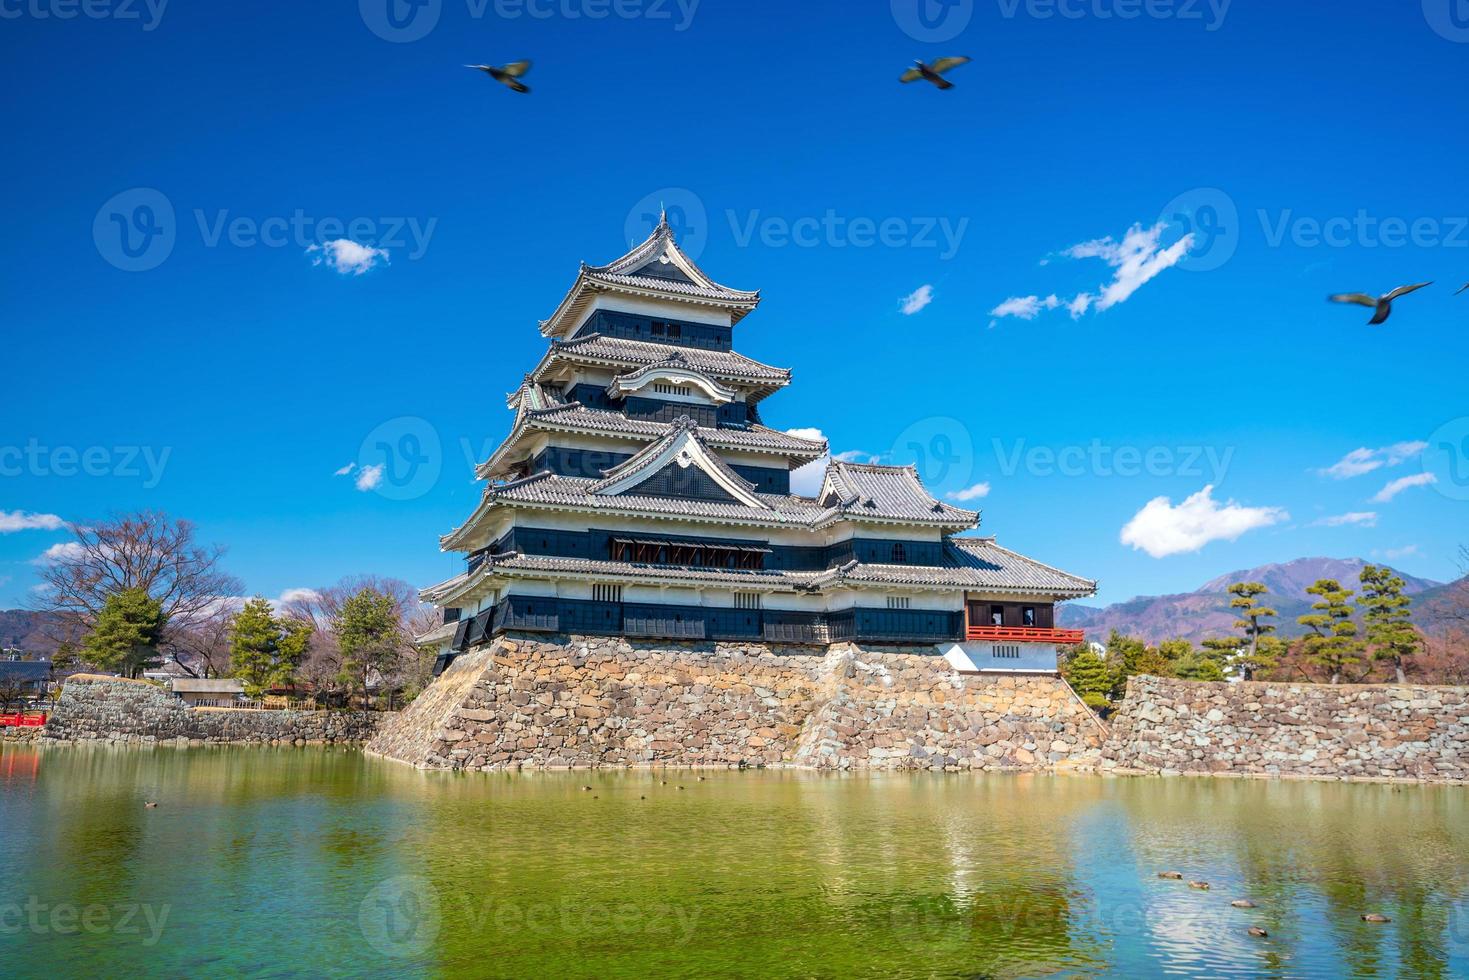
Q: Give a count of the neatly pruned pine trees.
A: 3